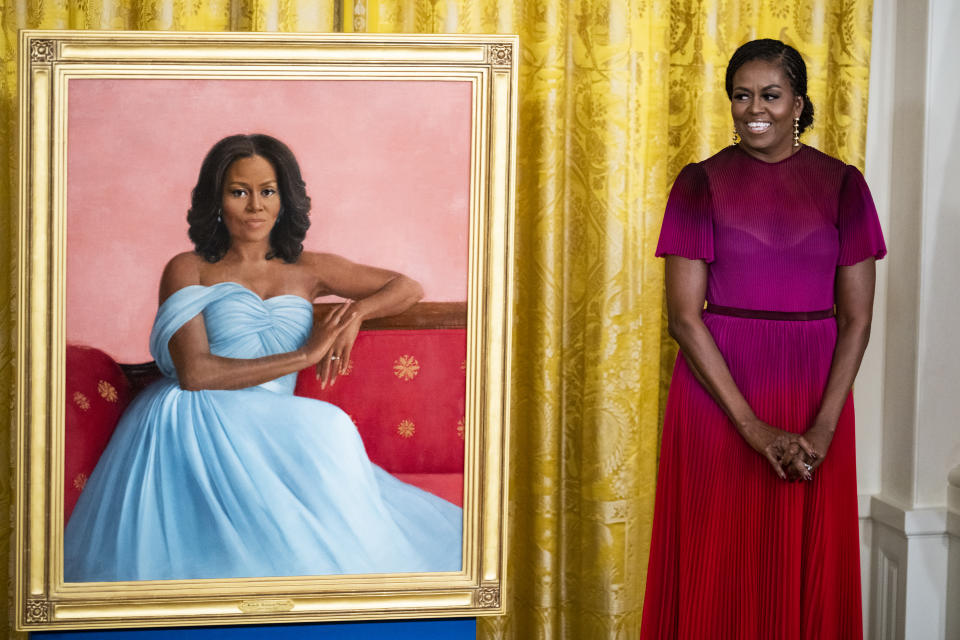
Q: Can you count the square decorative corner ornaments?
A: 4